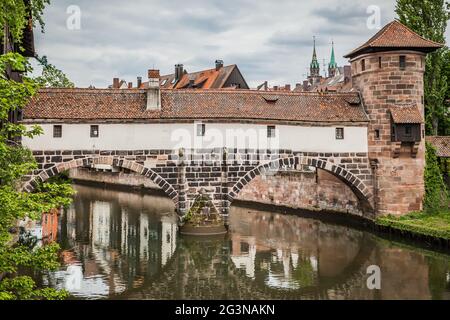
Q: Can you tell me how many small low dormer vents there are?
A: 2